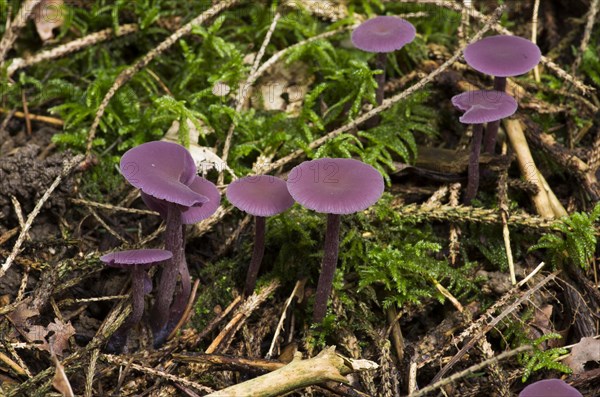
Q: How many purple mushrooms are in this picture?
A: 9